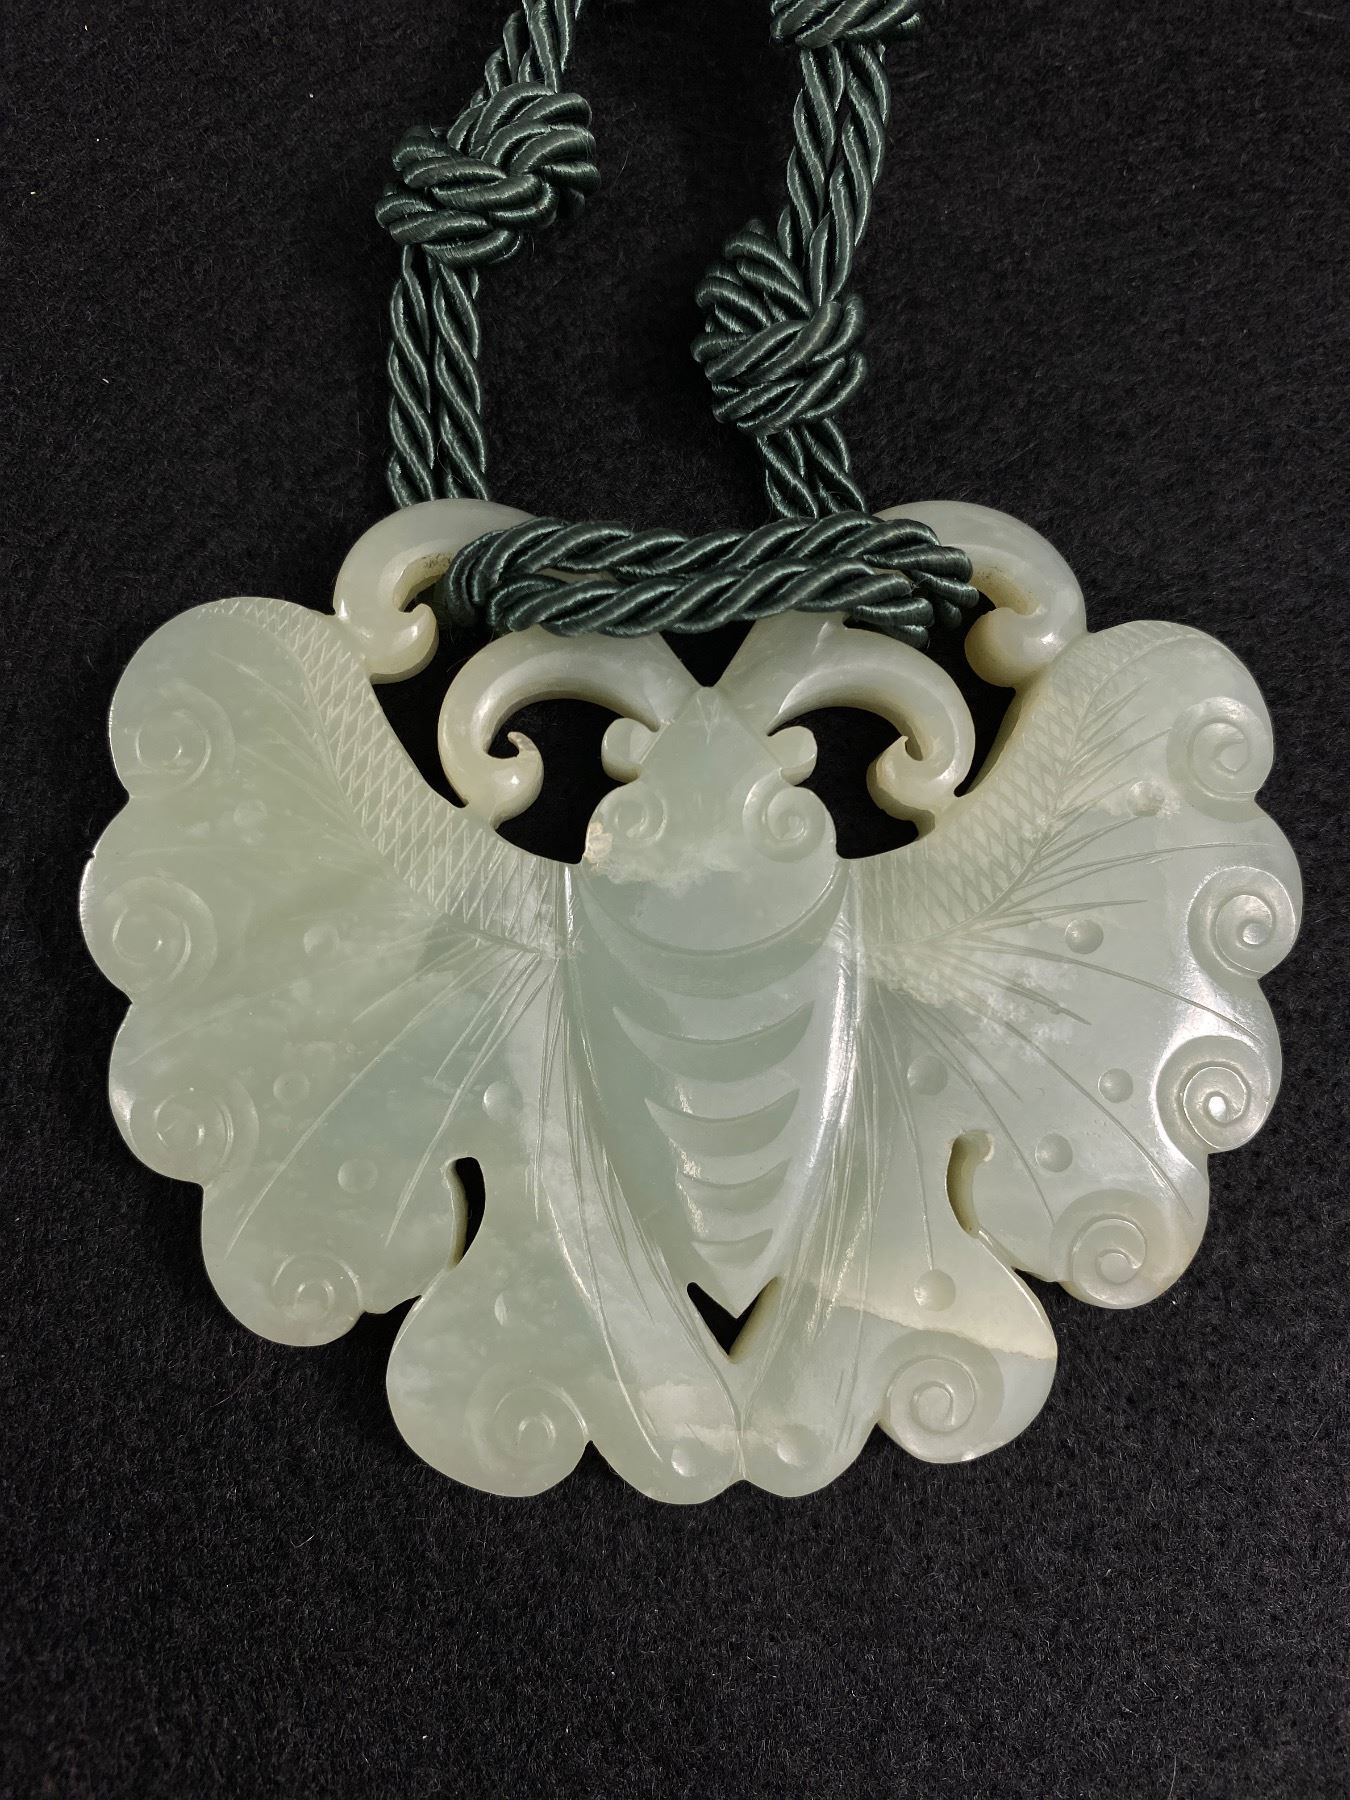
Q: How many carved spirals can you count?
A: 12